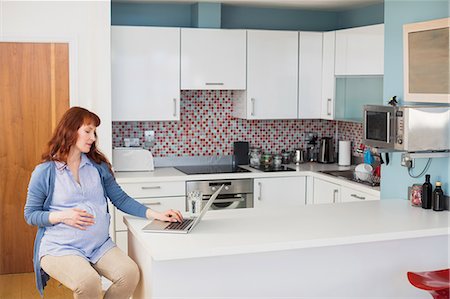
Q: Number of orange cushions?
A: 0